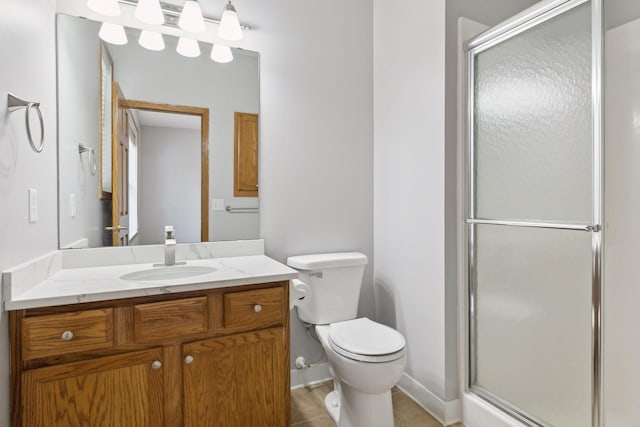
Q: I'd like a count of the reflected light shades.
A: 4